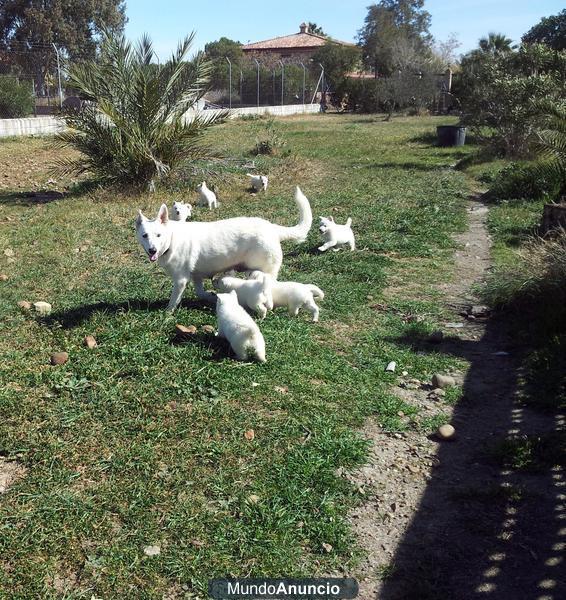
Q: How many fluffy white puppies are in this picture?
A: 7